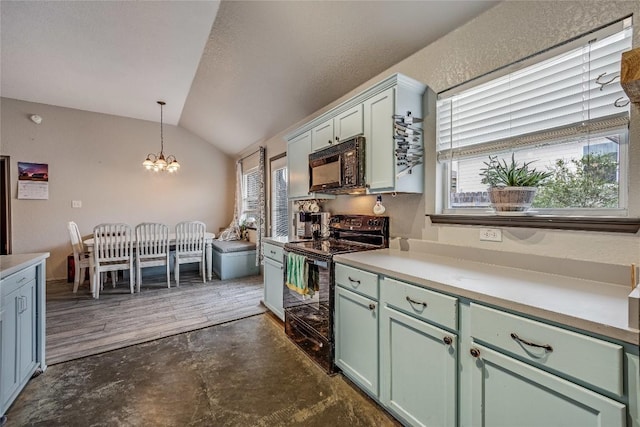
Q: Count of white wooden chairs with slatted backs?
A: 4